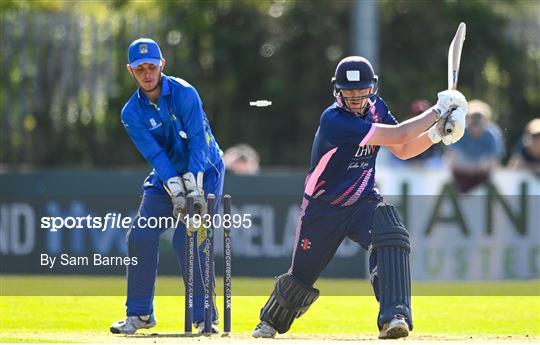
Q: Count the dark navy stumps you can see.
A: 3